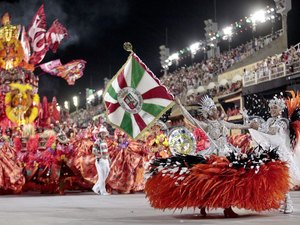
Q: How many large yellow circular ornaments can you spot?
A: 2